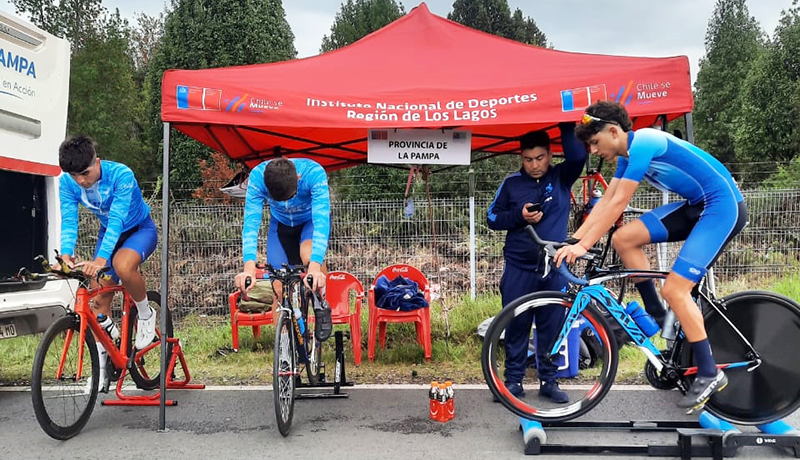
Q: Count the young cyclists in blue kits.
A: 3